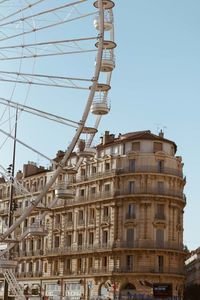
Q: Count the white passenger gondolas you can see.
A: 7